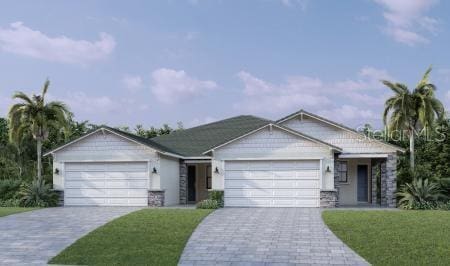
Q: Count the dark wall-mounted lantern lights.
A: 4